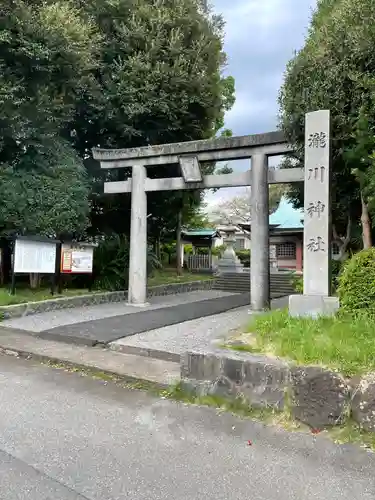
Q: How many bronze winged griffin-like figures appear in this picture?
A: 0